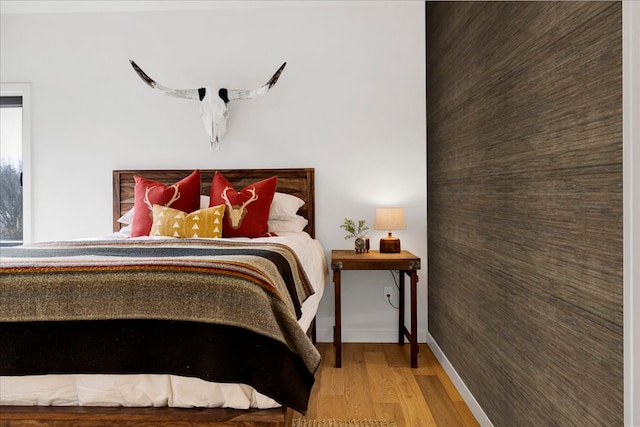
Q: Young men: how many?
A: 0